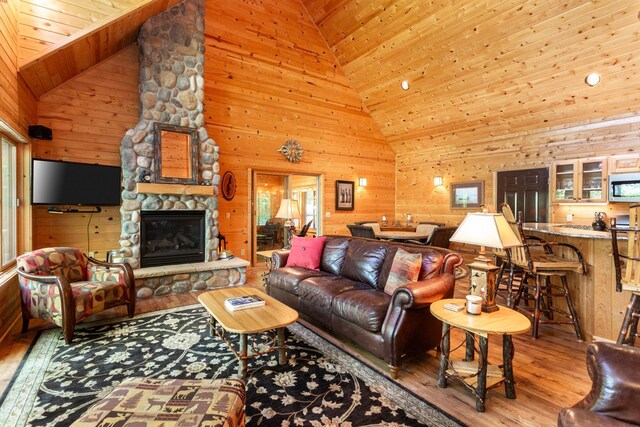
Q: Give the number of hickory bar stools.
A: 3